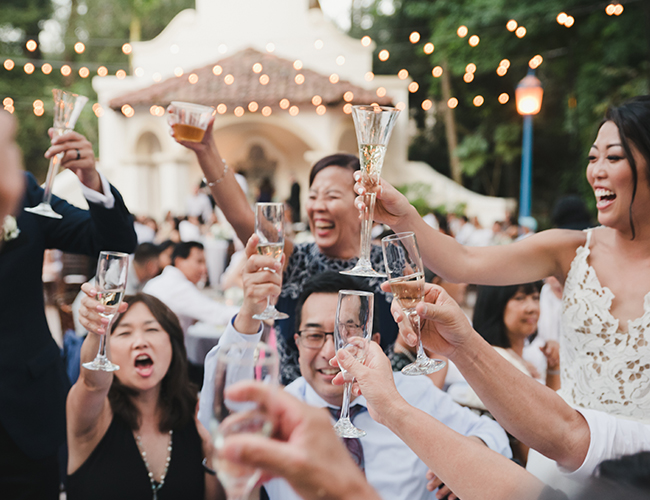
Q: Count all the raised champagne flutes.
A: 7